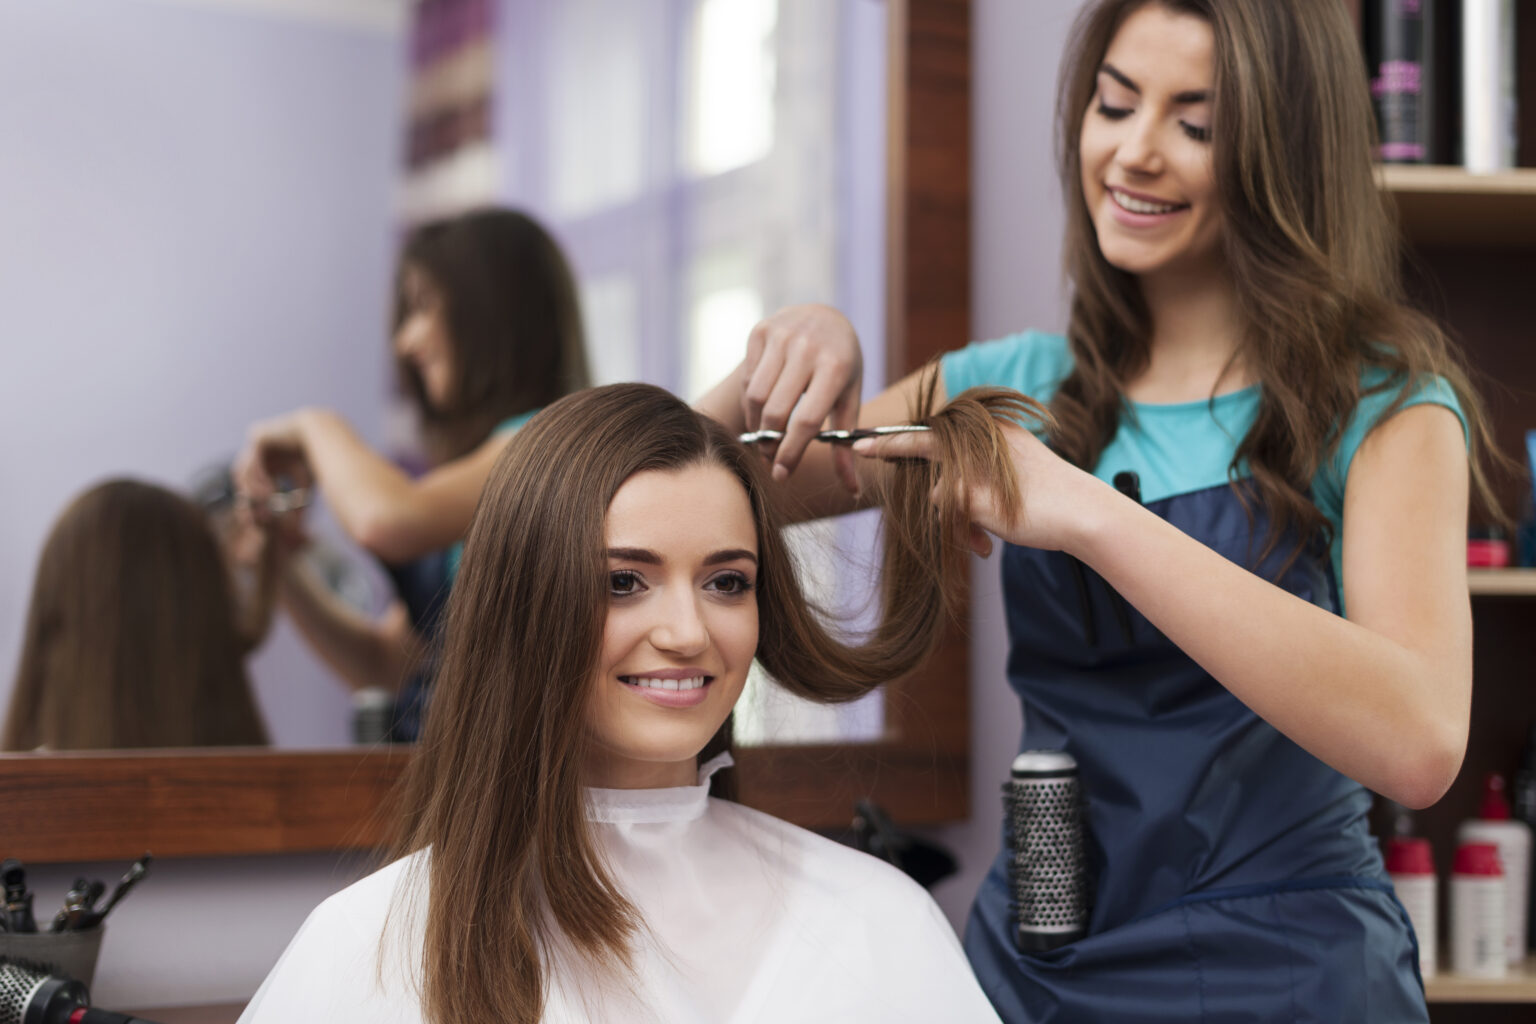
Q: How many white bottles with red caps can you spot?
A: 3